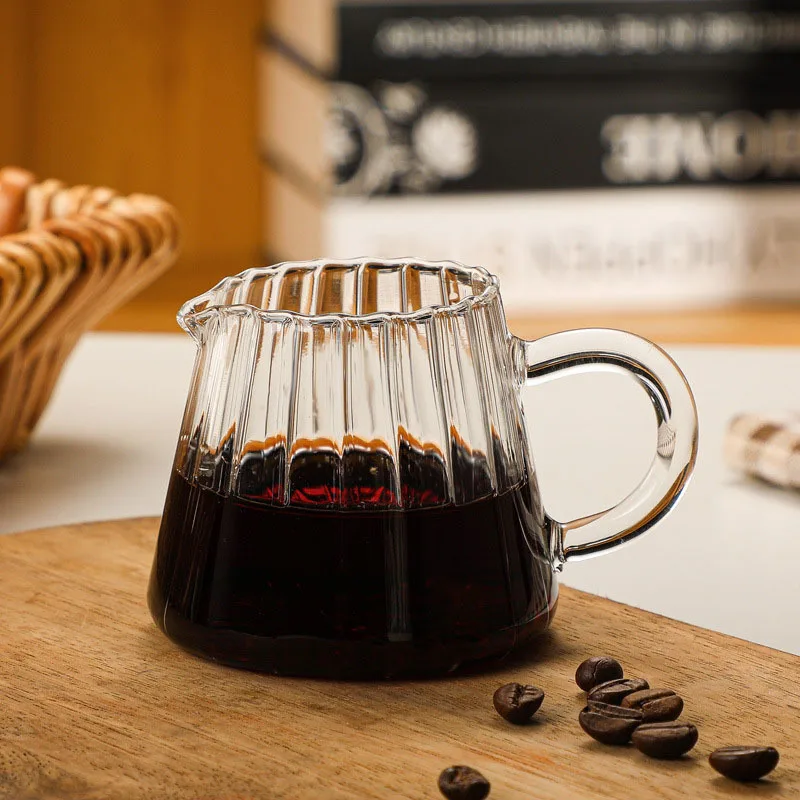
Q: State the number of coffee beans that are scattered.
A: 8